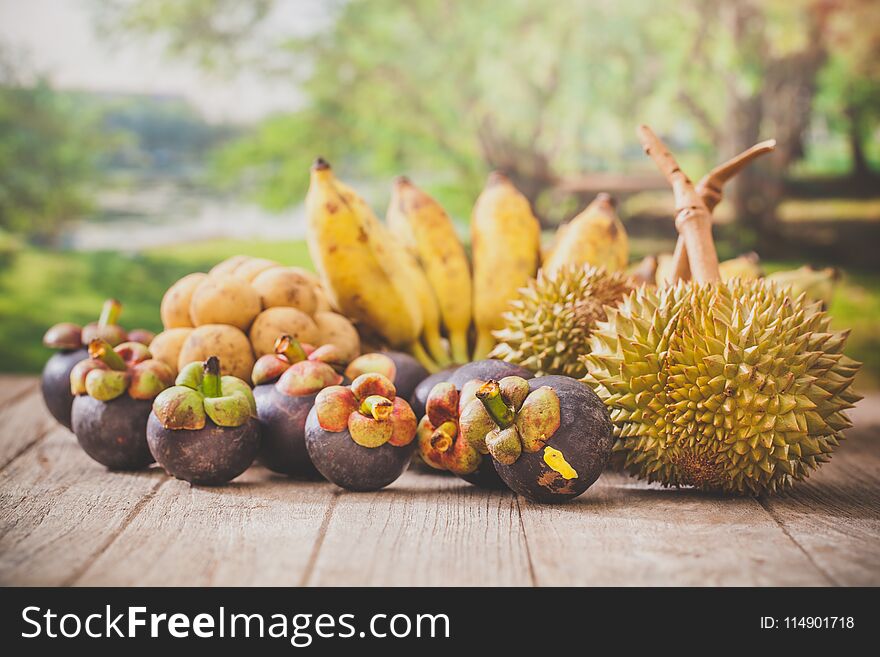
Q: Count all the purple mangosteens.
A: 9